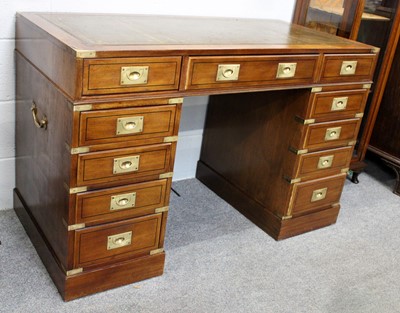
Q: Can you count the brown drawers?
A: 11